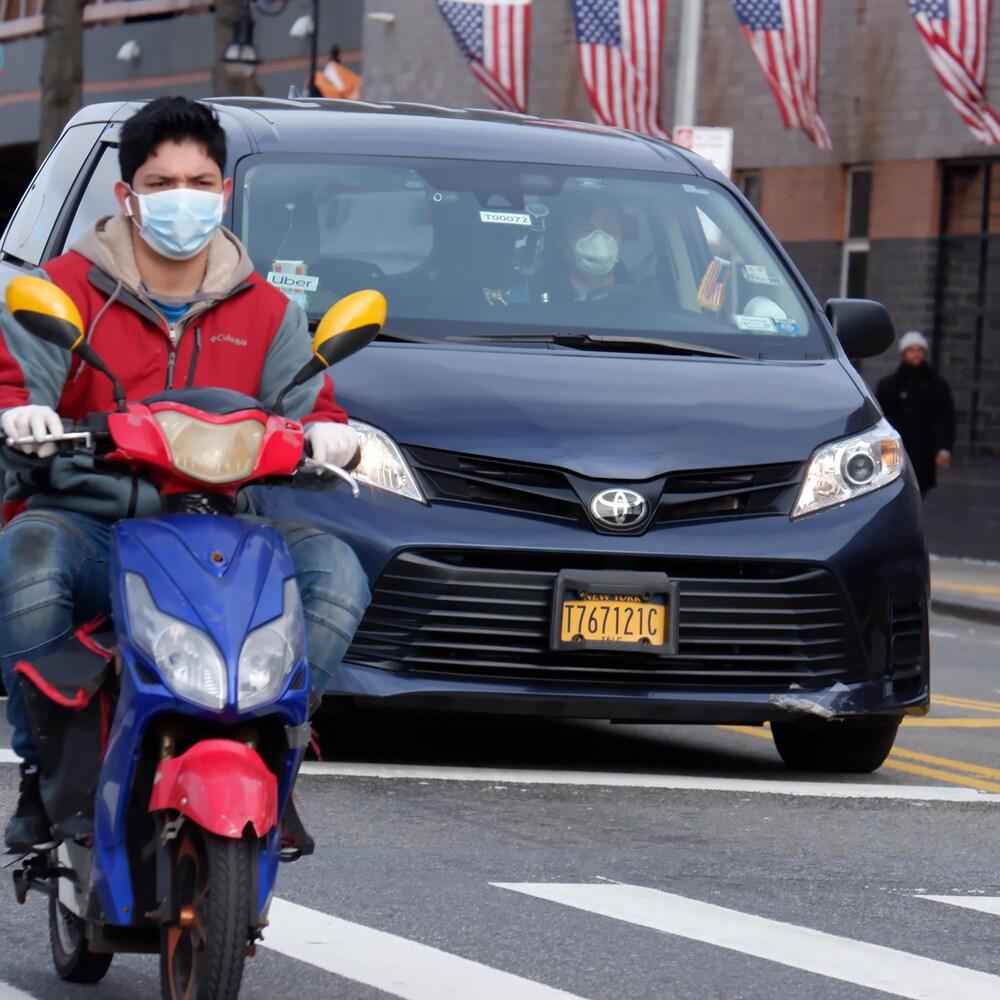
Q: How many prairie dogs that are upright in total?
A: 0